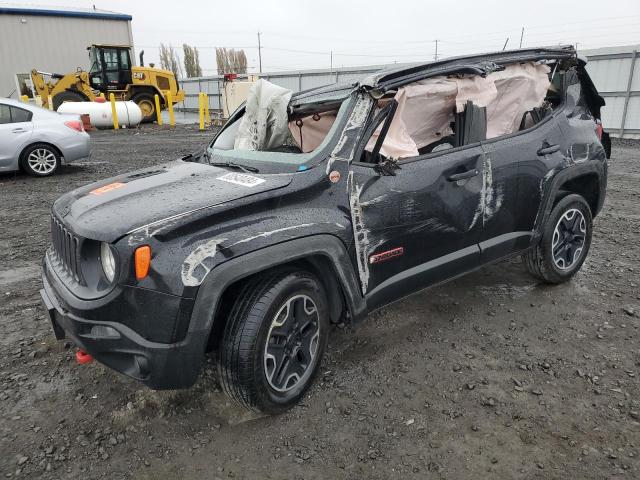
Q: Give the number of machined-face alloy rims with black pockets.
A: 2